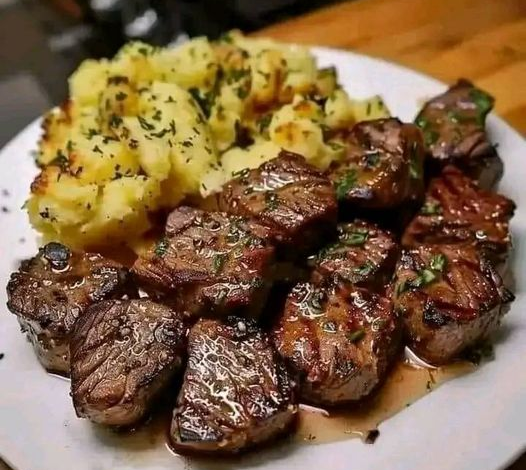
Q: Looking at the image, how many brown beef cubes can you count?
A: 11